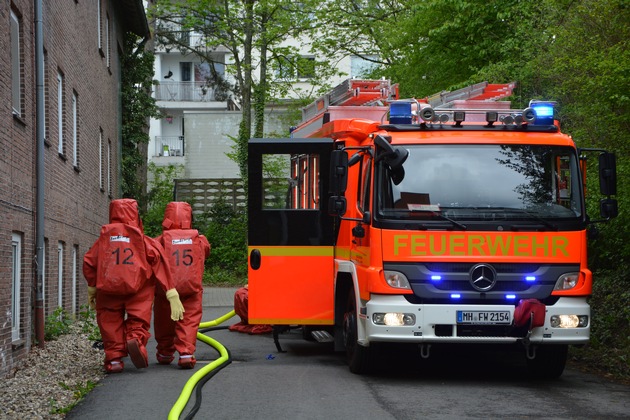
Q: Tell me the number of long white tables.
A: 0